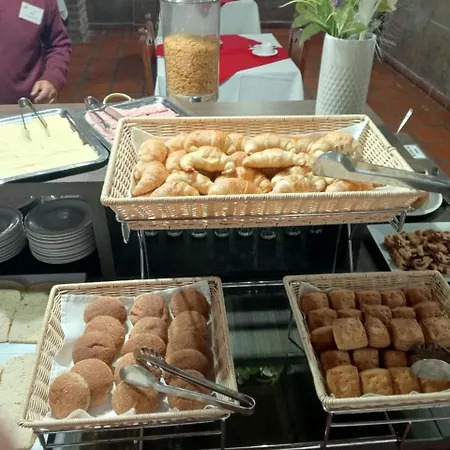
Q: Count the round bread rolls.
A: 15